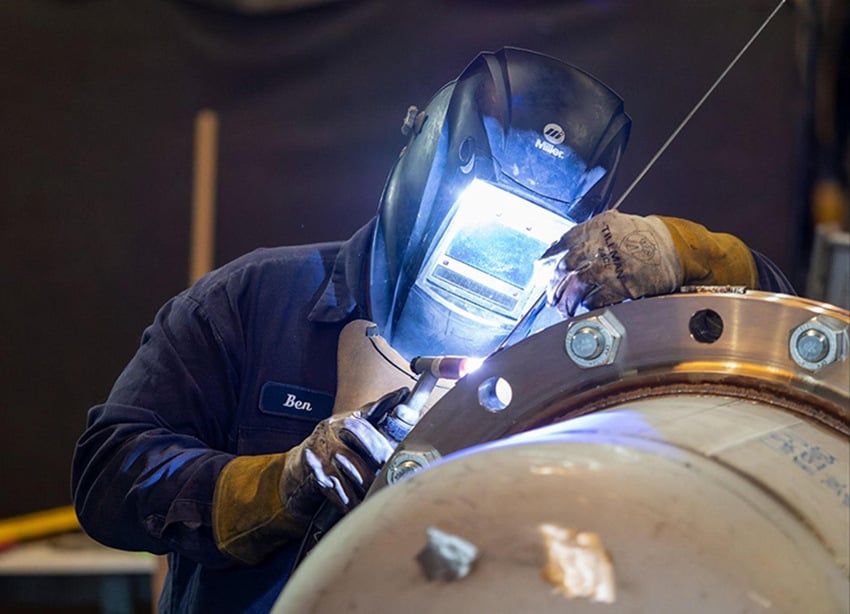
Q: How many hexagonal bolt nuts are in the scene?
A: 3